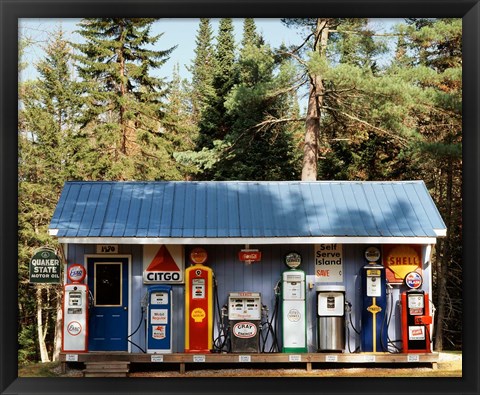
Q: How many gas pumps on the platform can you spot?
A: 8